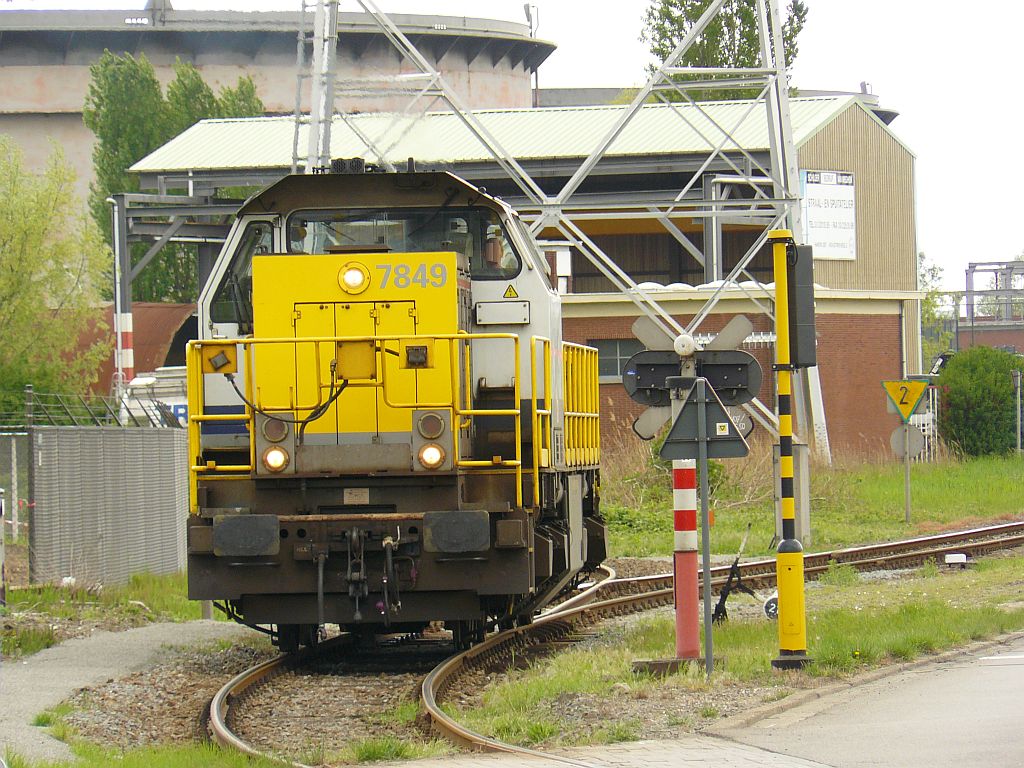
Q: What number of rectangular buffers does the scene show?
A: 2